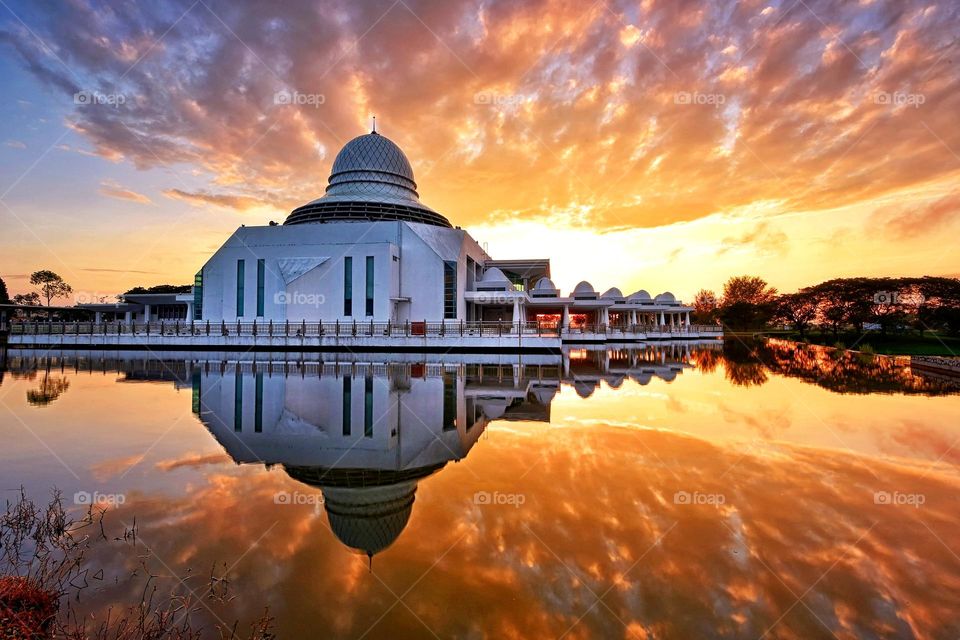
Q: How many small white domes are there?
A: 6